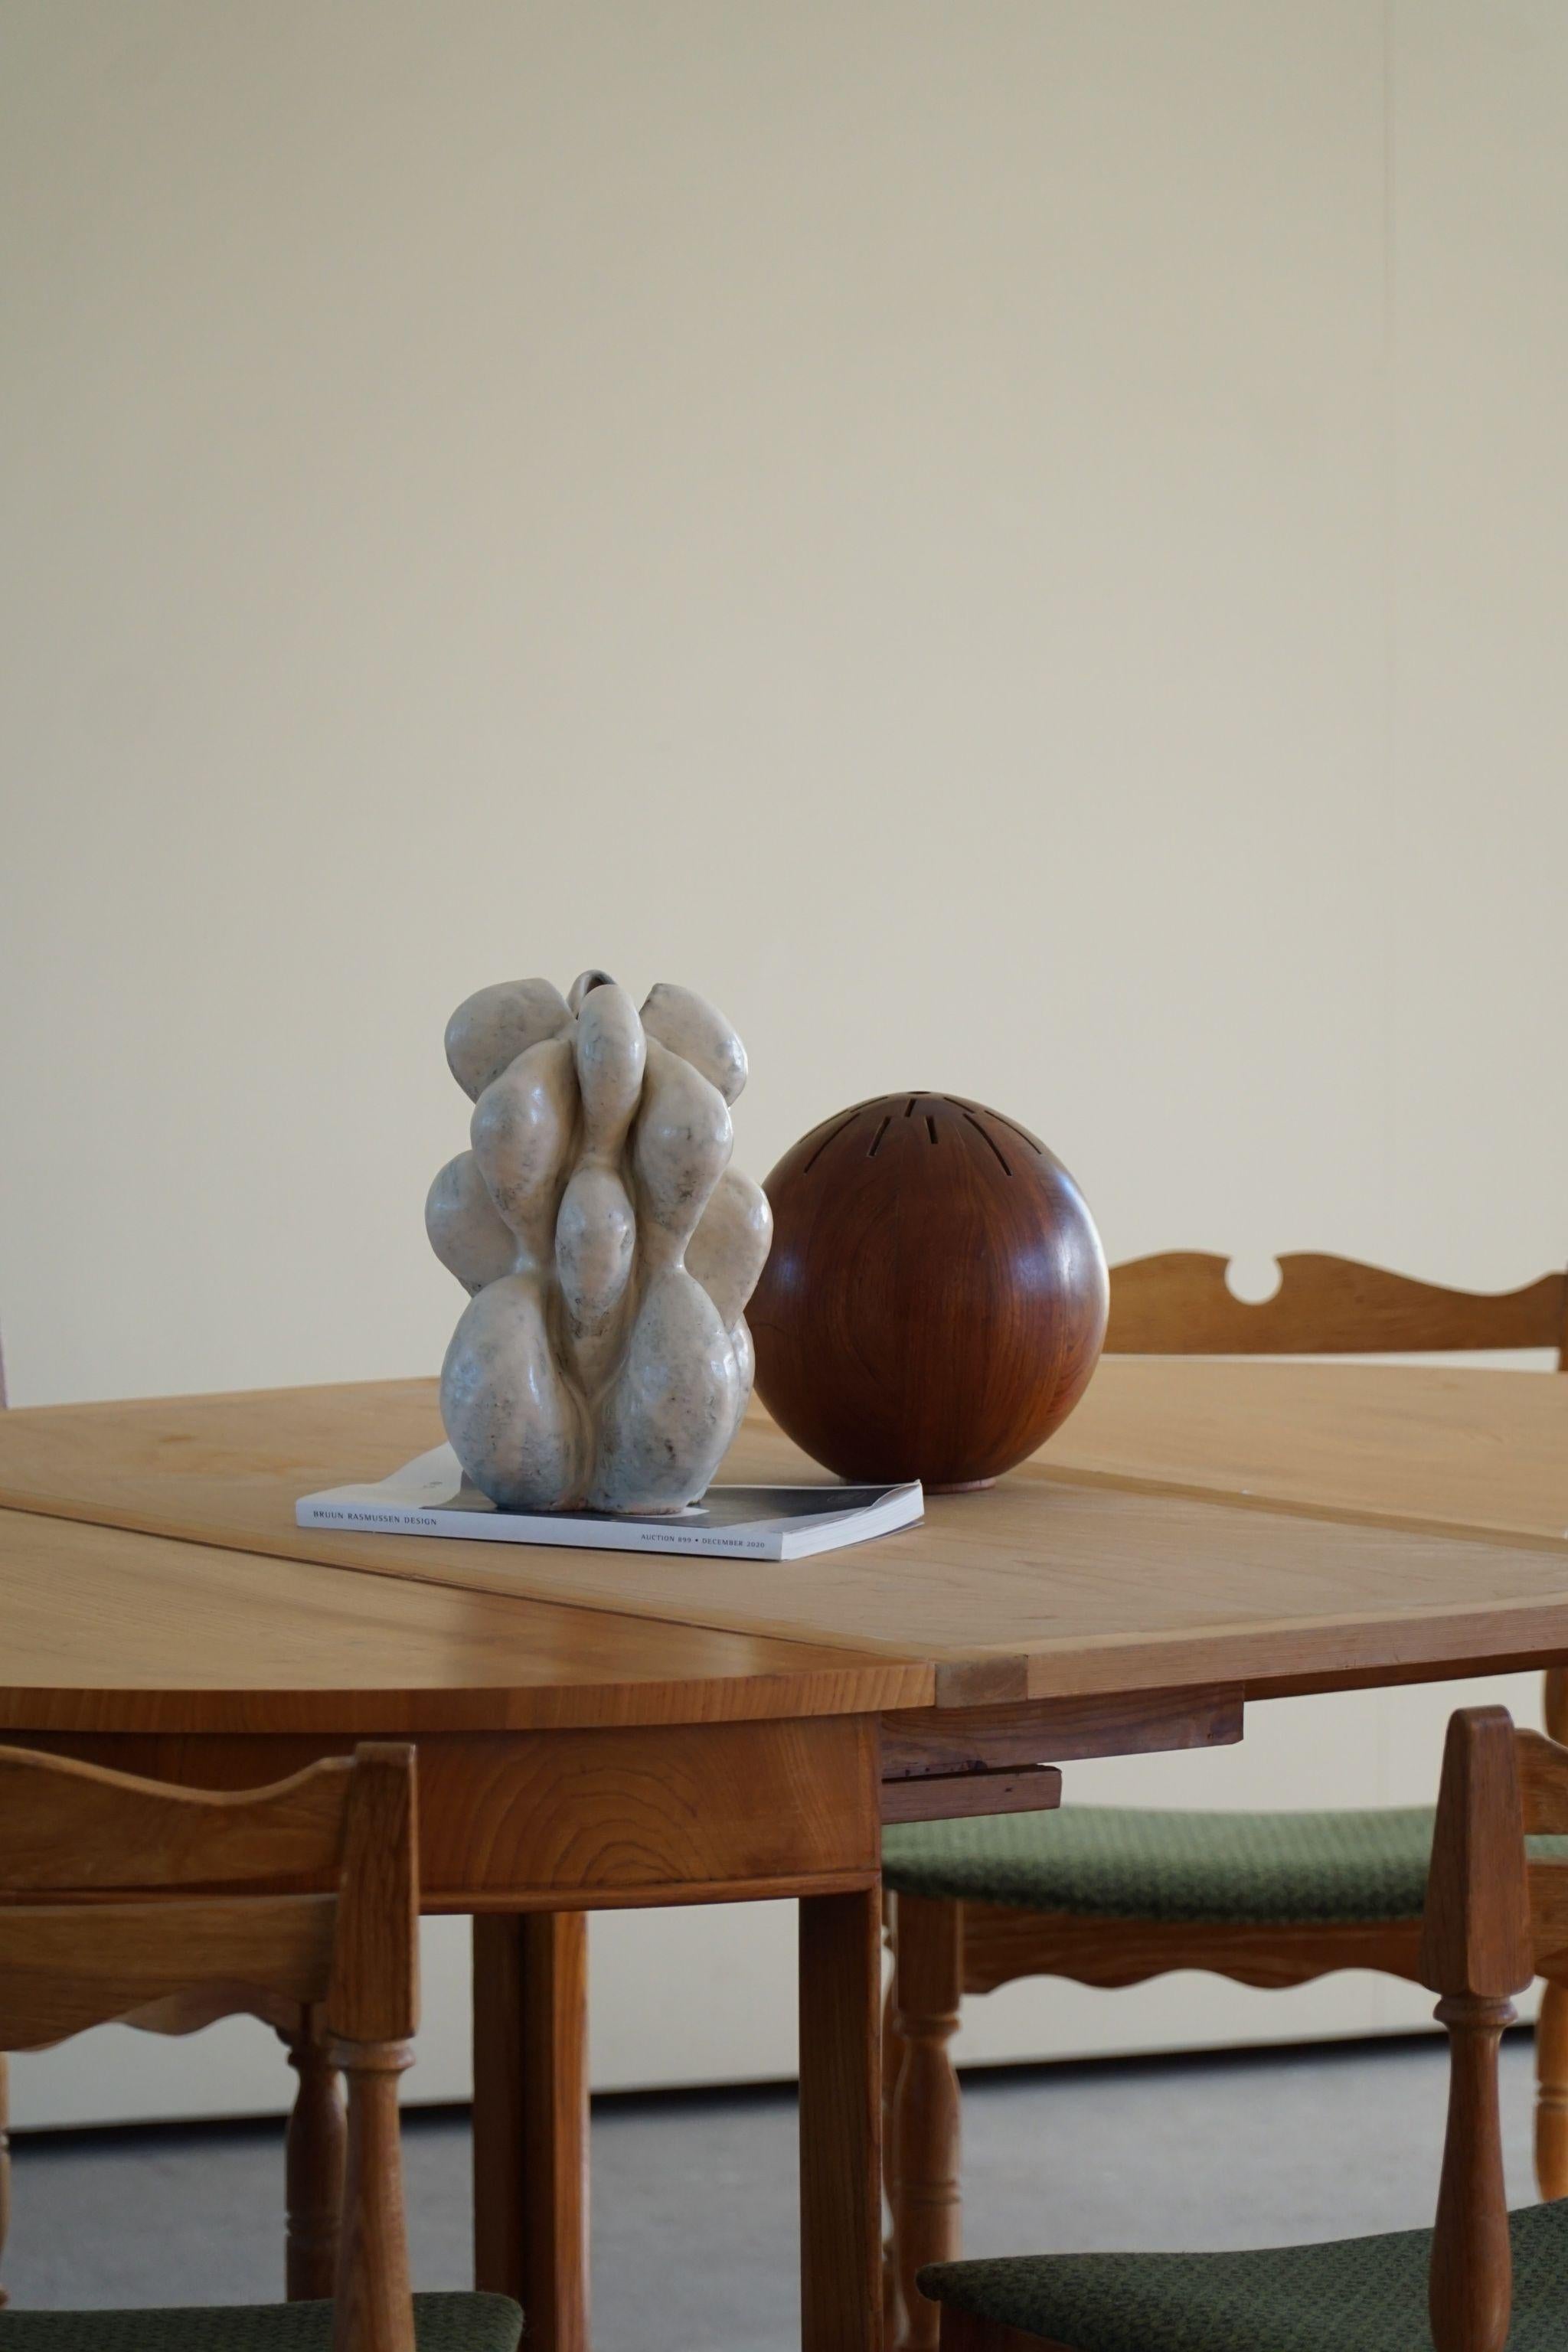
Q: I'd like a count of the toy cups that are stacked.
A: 0